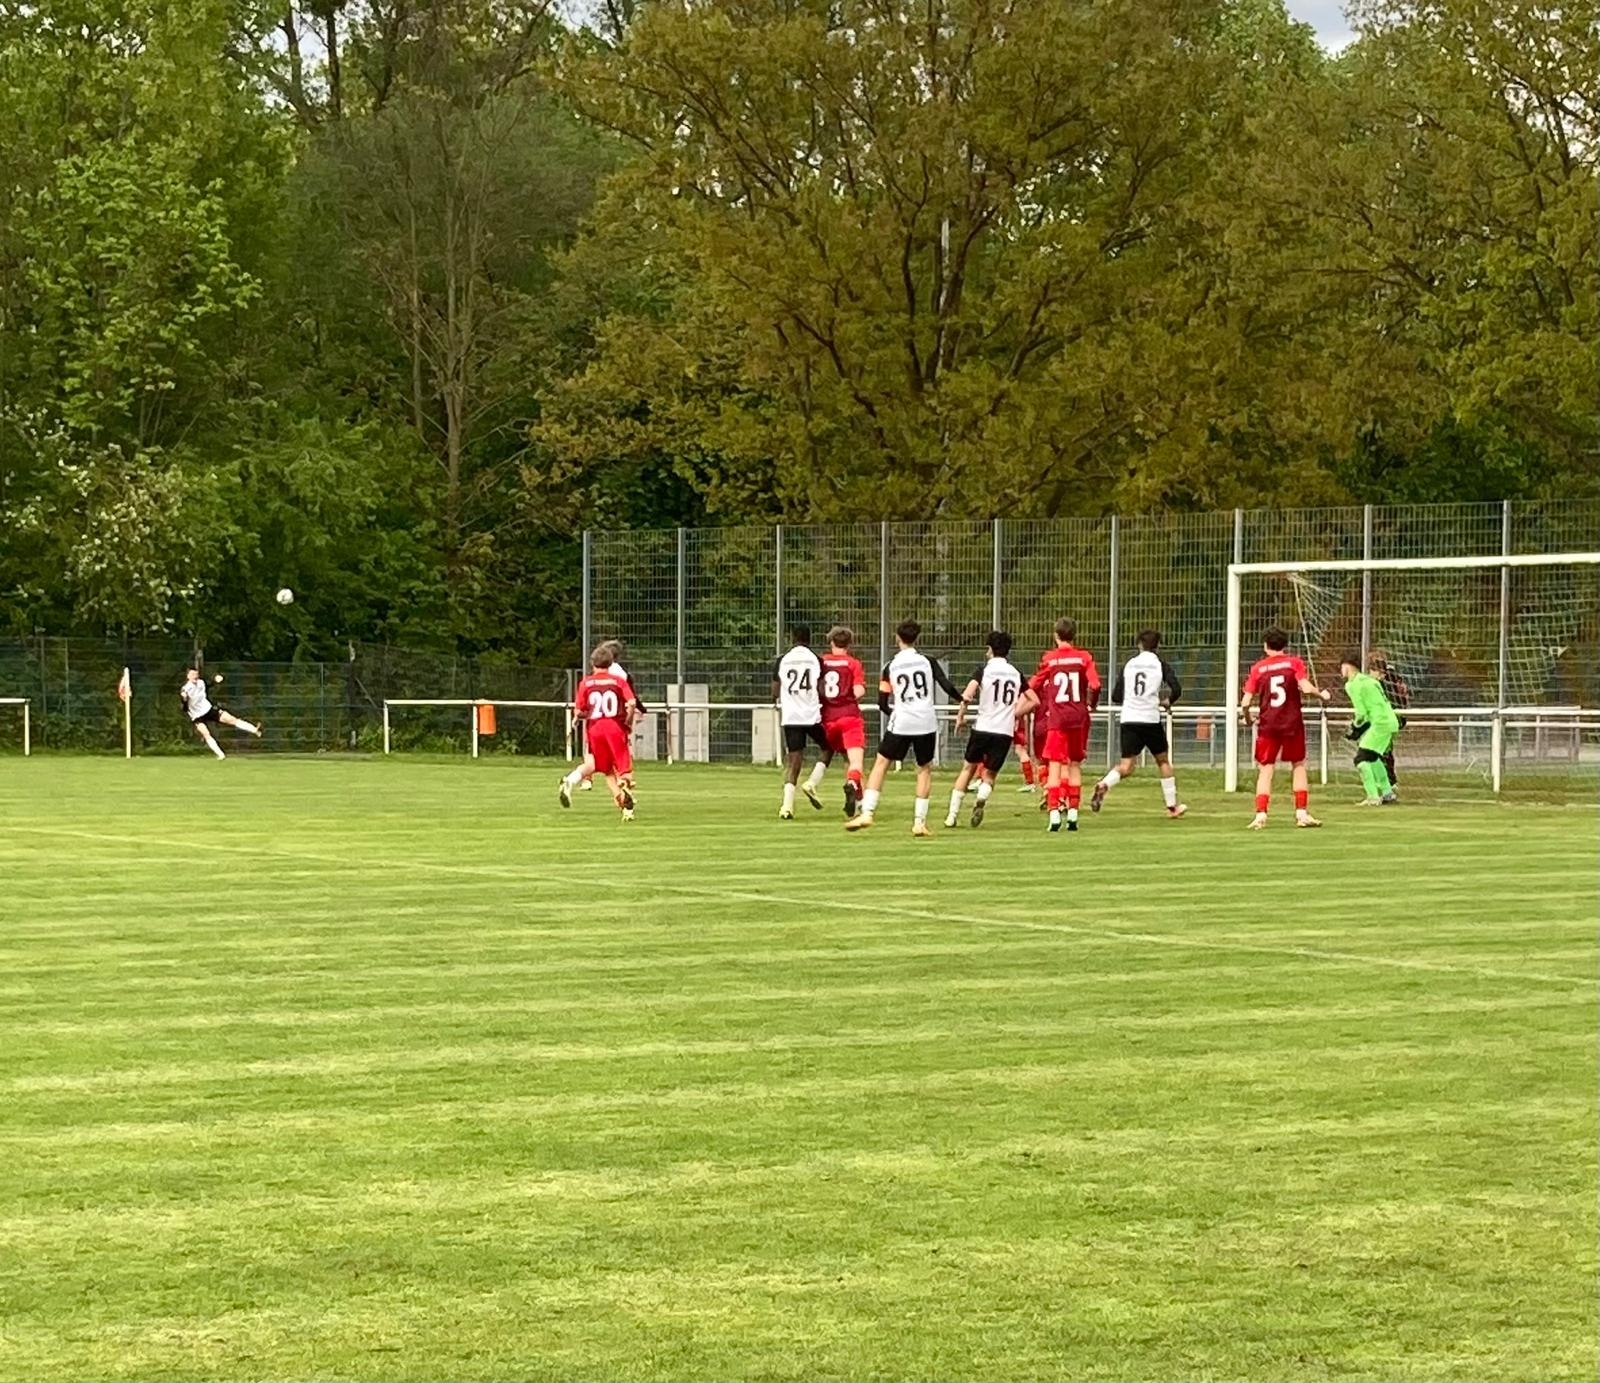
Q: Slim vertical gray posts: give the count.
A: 9